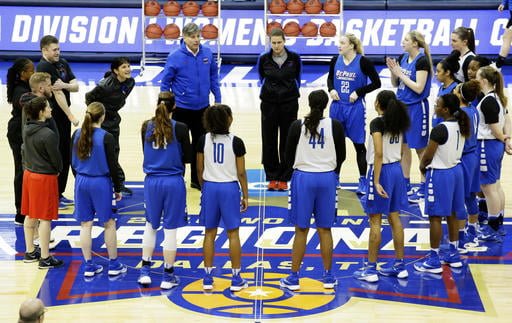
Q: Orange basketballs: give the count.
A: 15